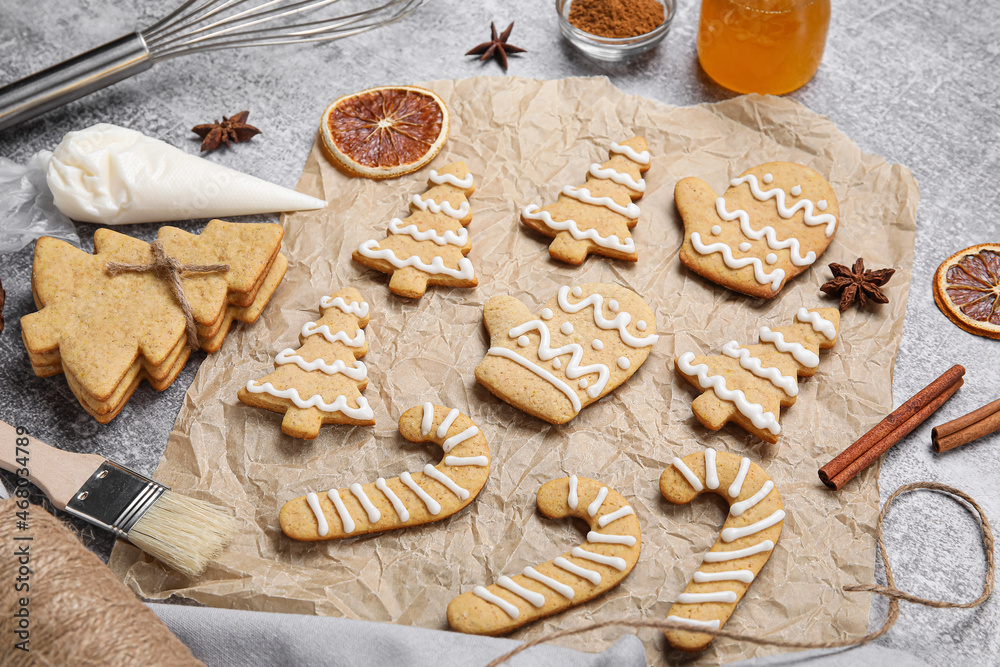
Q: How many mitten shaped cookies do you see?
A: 2